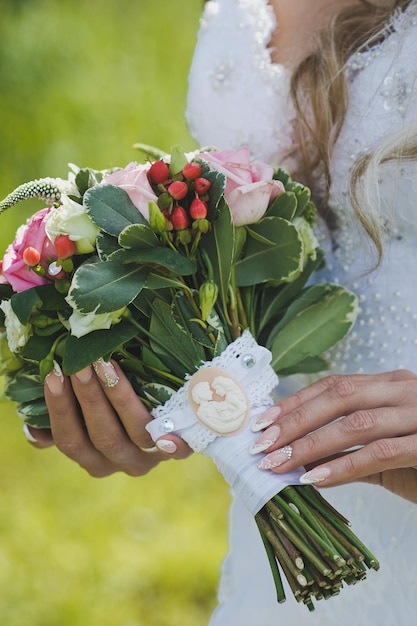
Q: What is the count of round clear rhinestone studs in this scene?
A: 2